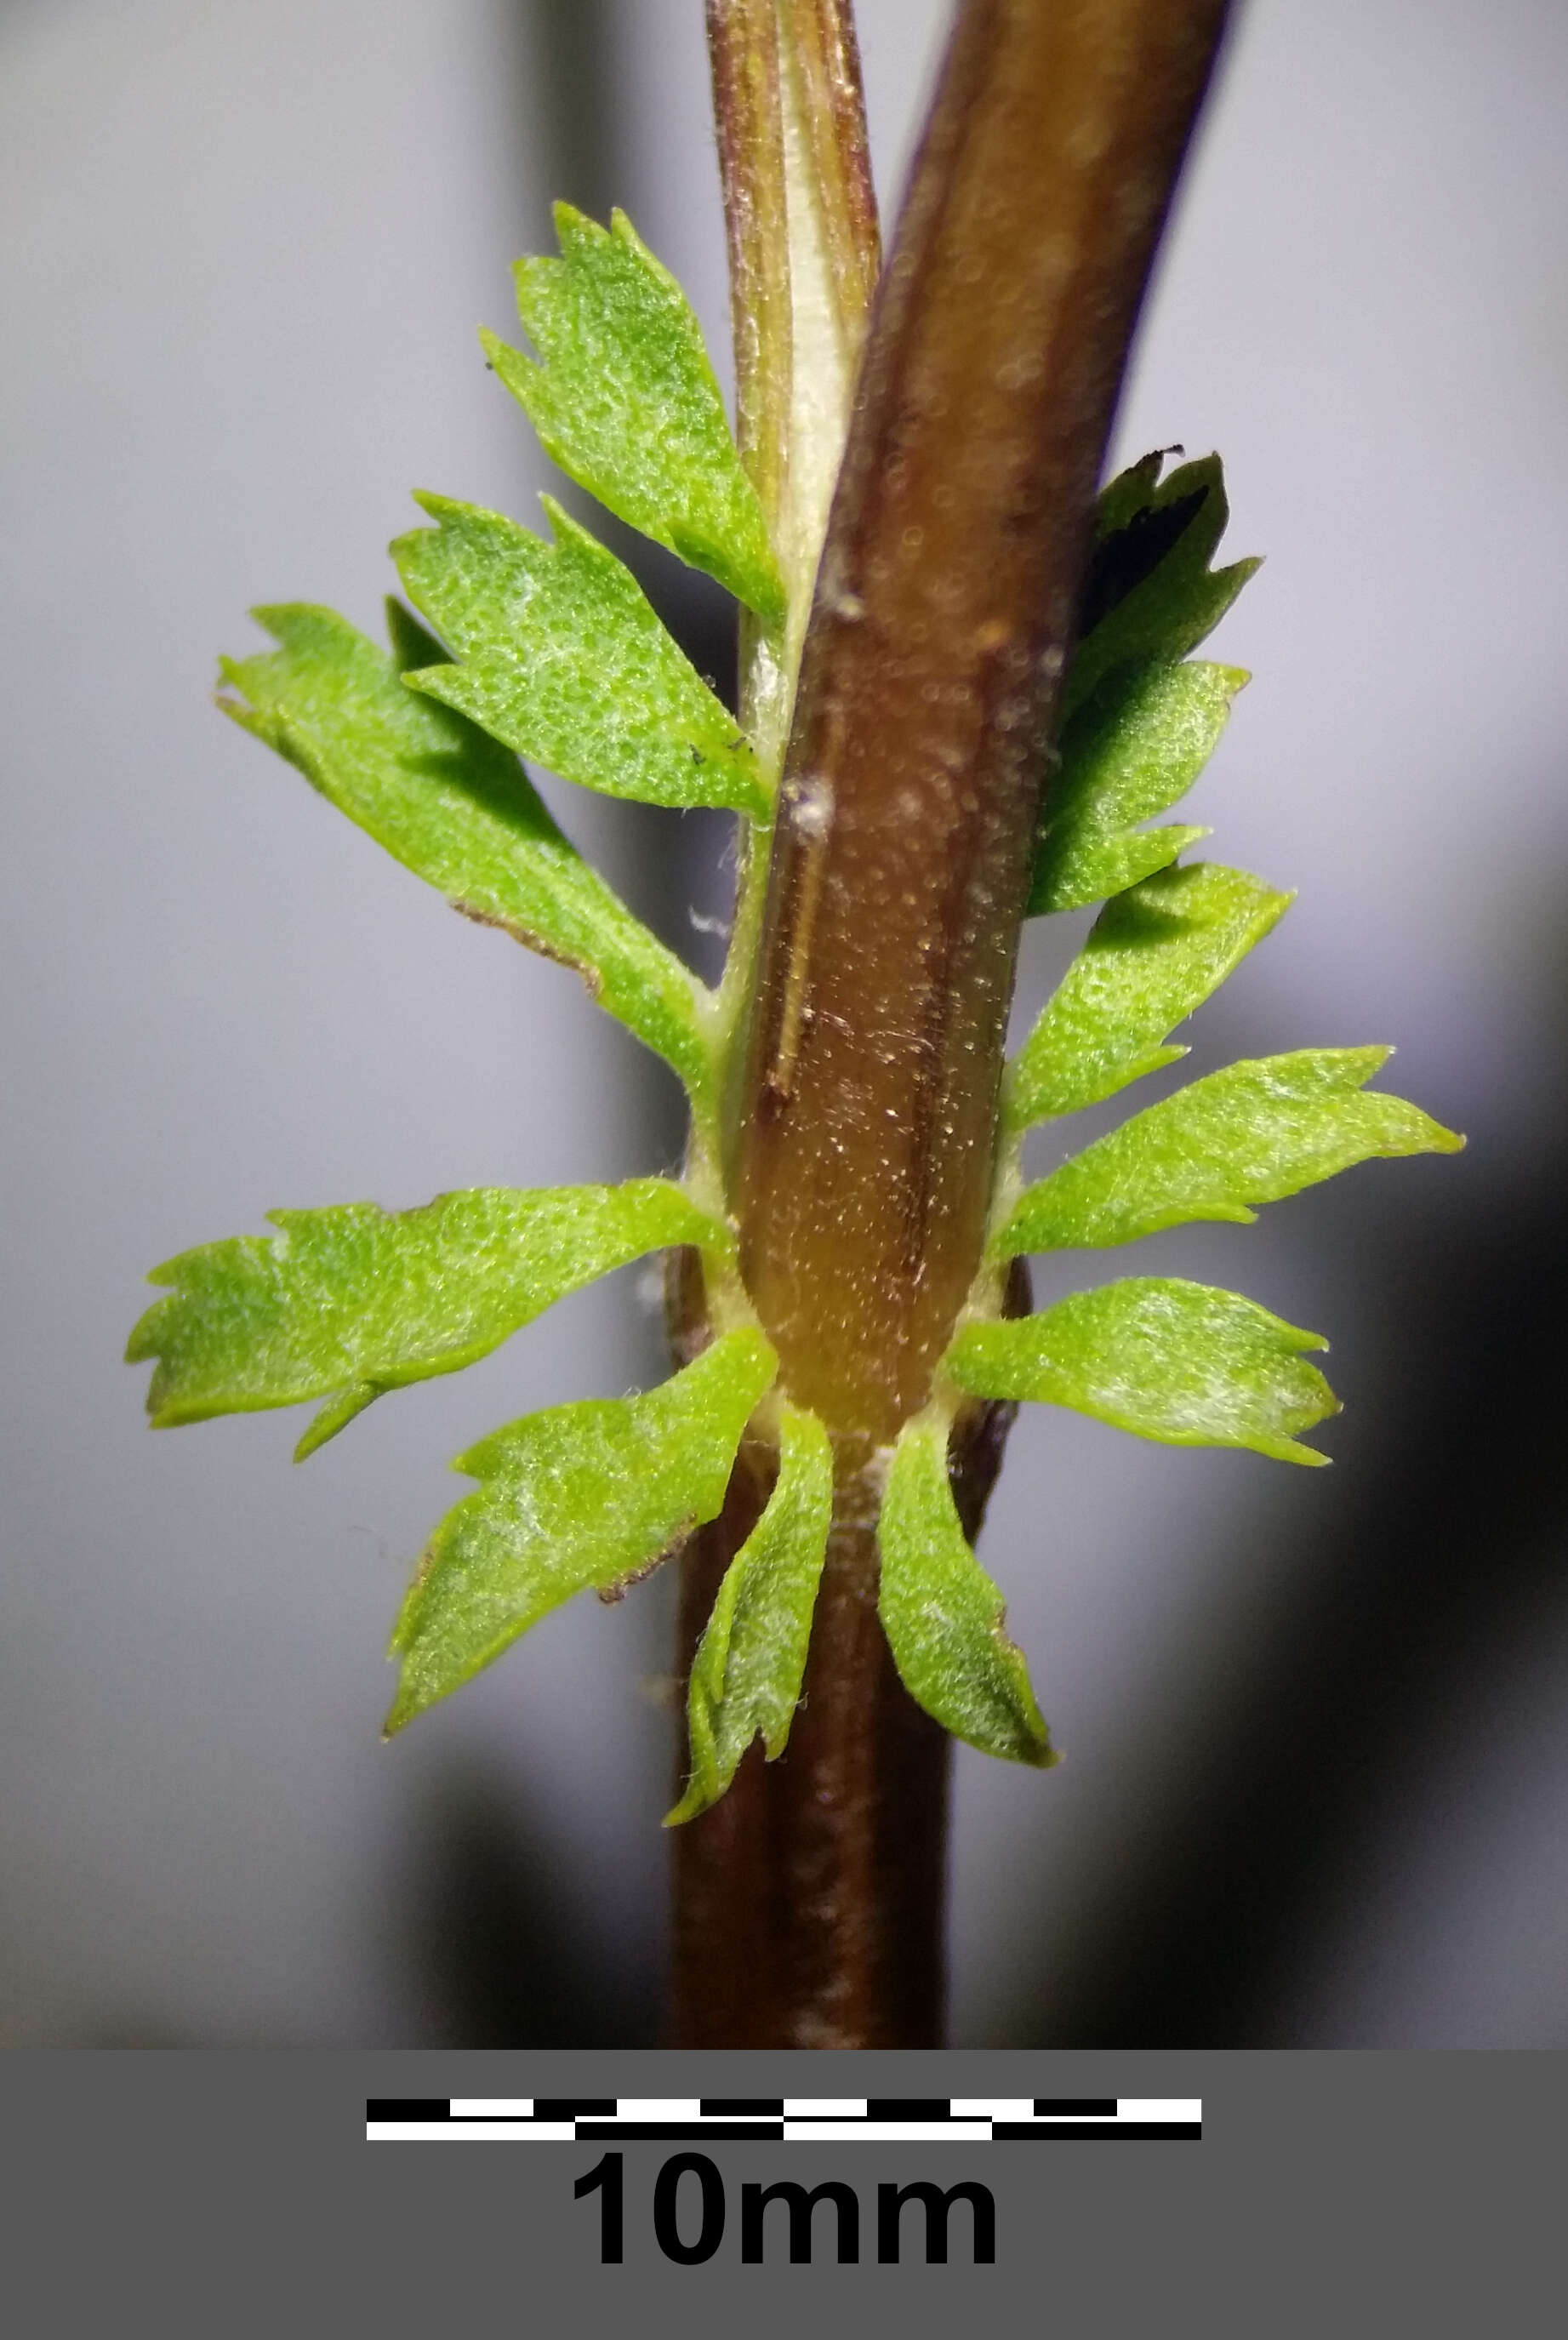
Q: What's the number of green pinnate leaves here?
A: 12